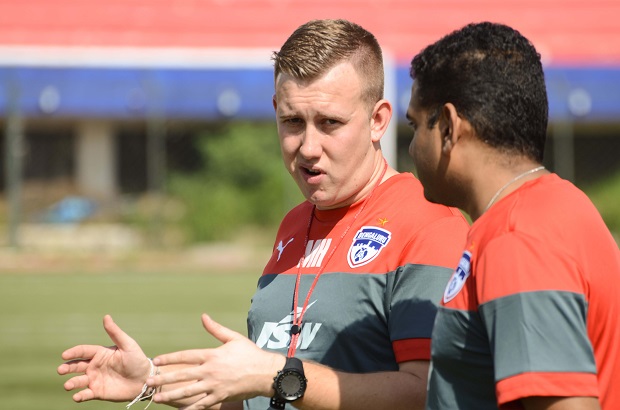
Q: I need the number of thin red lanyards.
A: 1